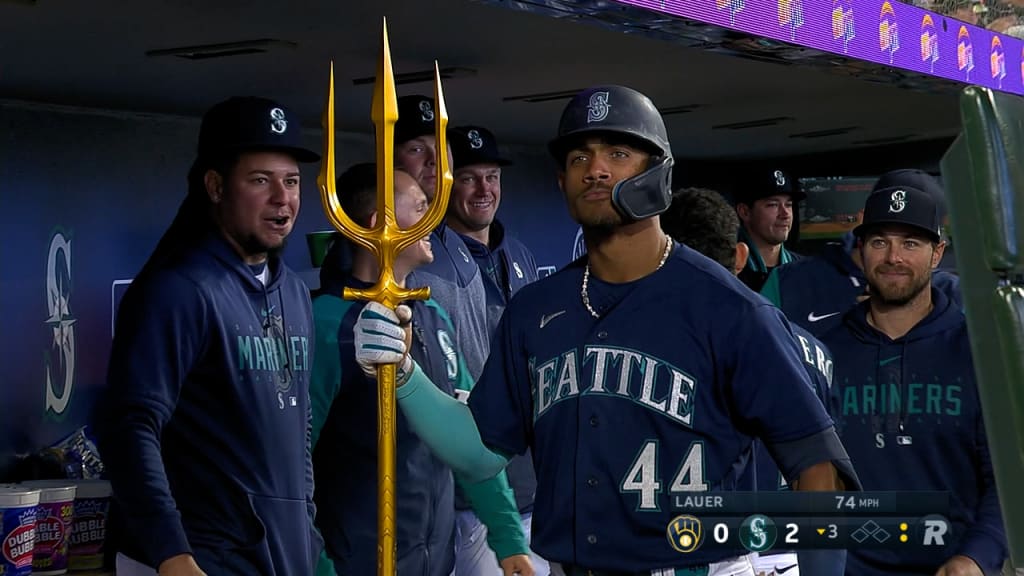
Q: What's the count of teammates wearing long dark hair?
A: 1